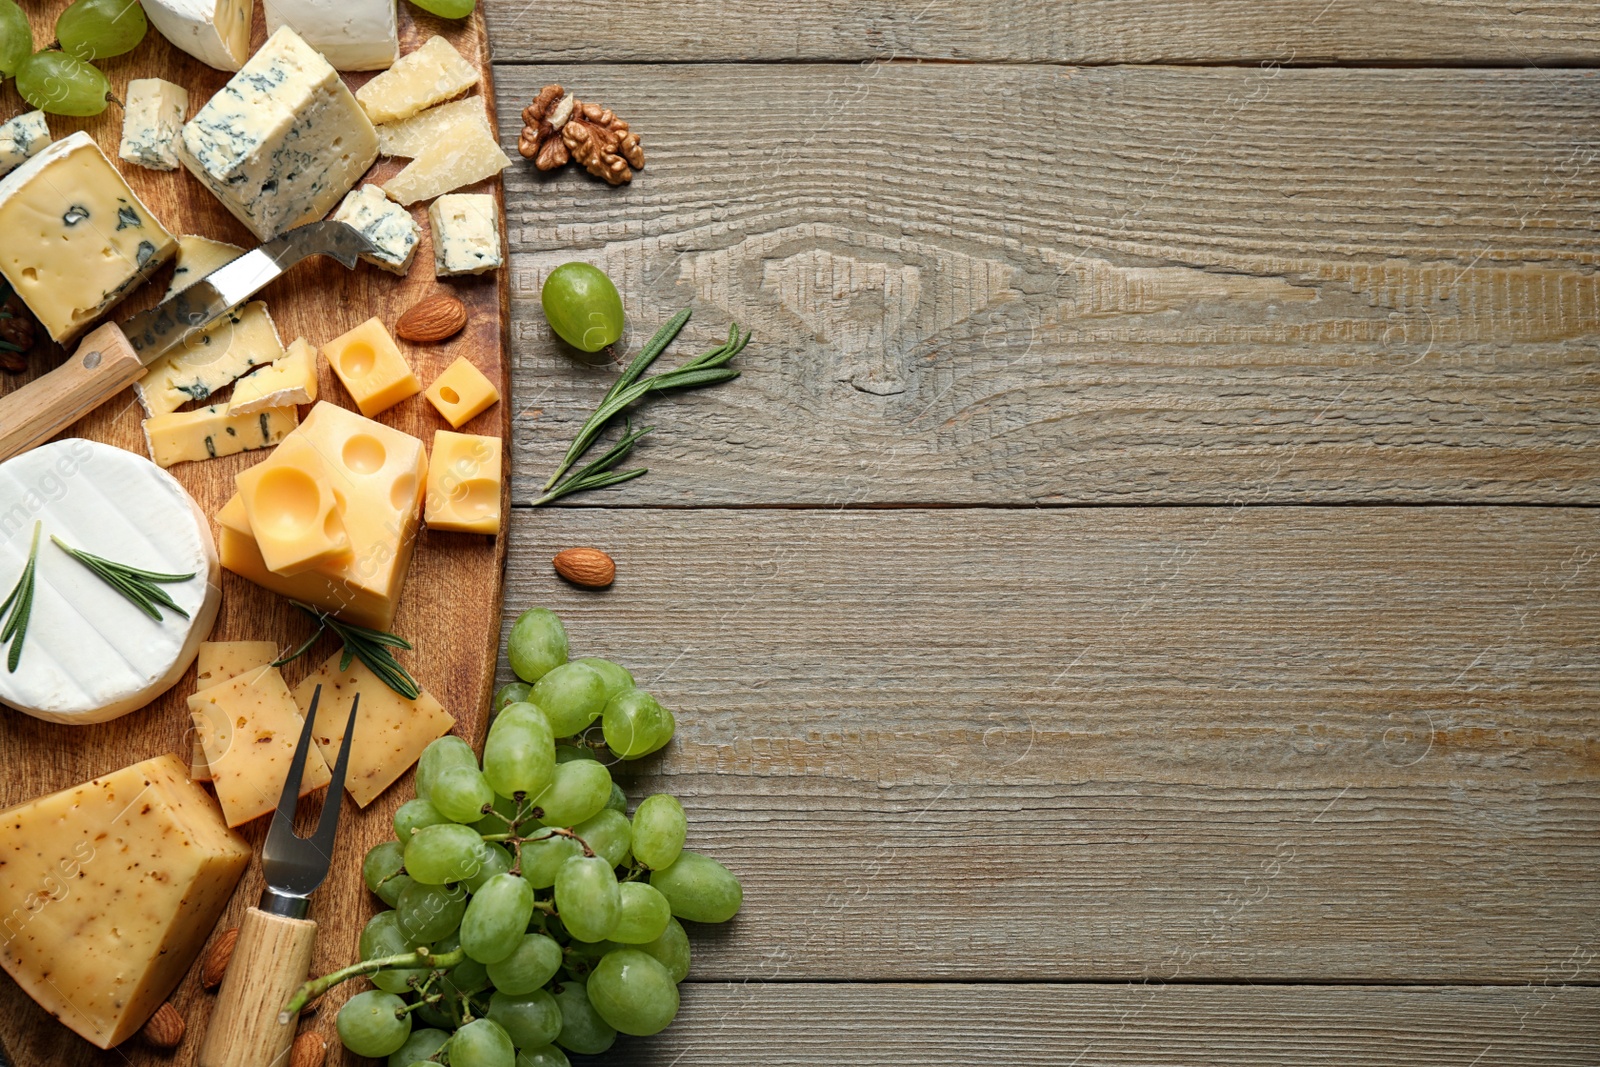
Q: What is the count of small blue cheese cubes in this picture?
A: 4